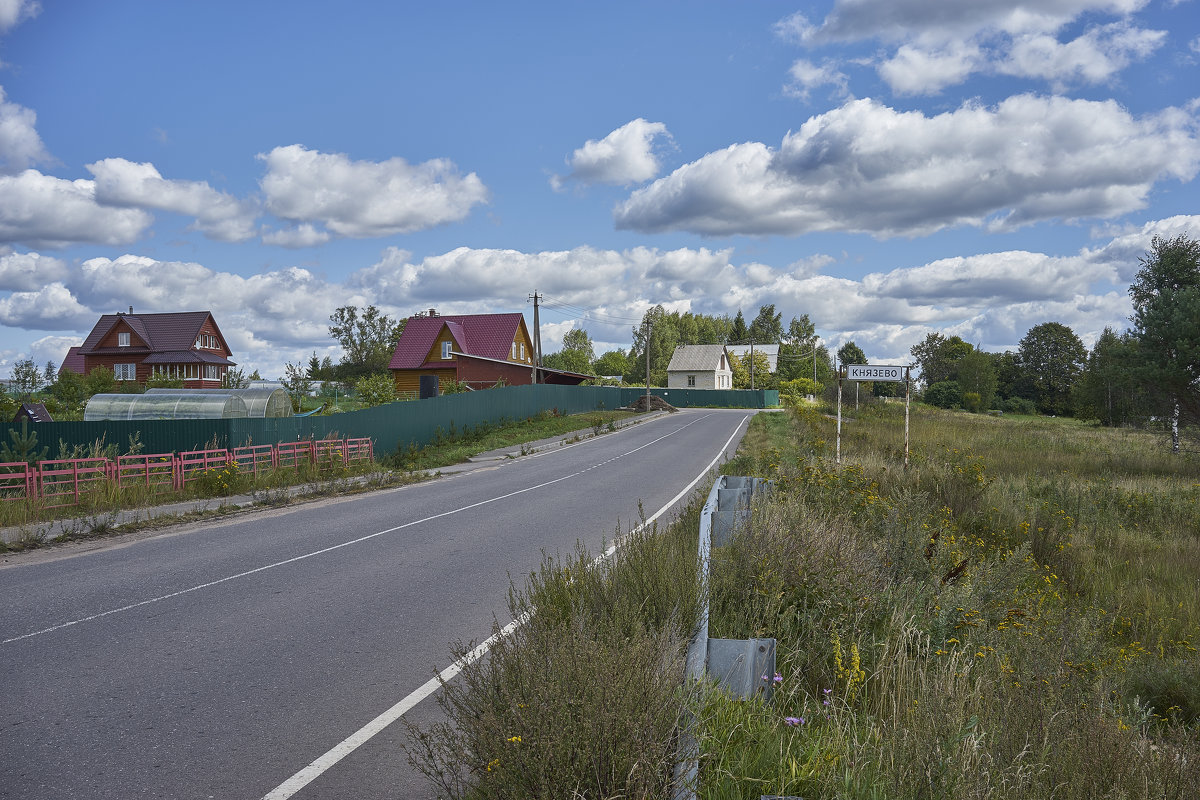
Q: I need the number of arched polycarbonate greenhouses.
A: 2